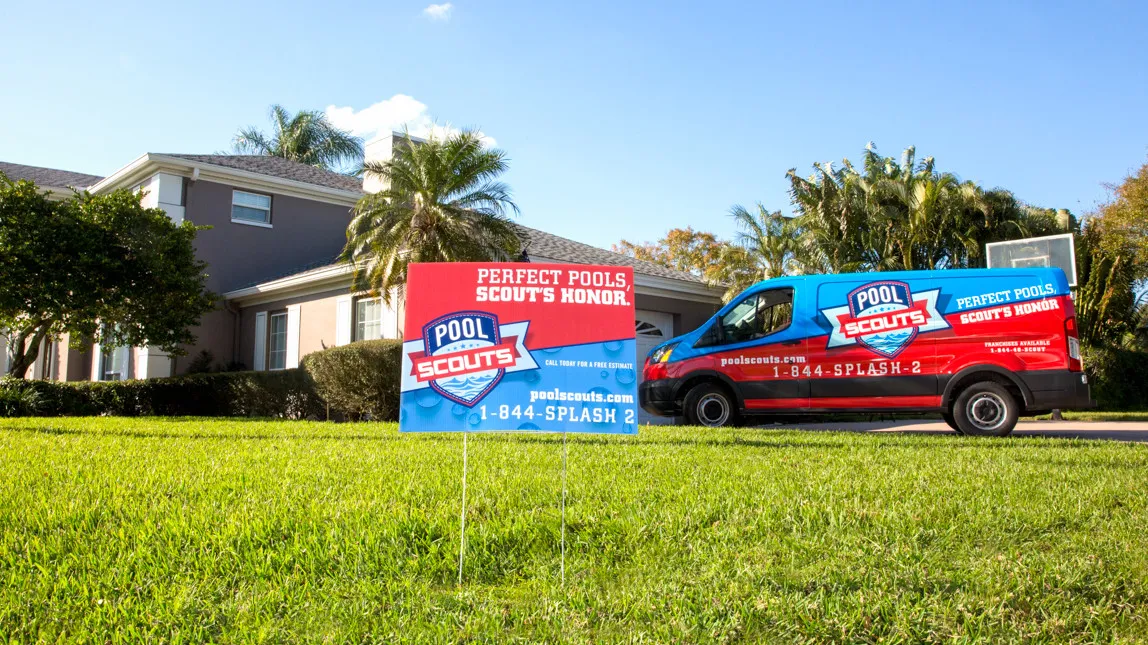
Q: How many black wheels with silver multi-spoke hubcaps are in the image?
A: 2